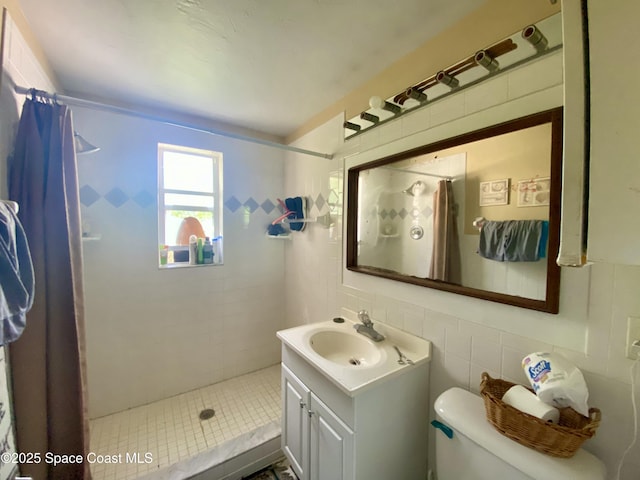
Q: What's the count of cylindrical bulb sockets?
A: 7